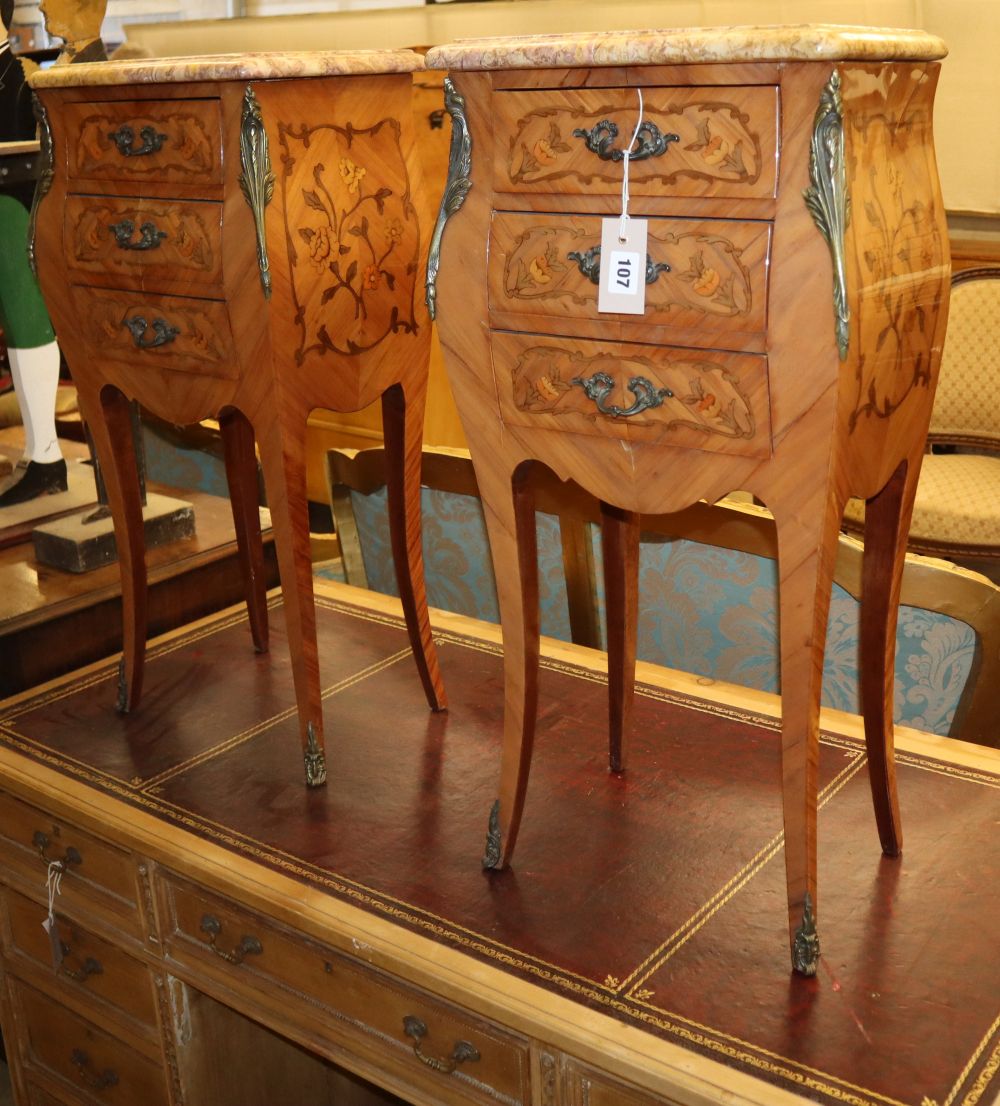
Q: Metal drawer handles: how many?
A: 11